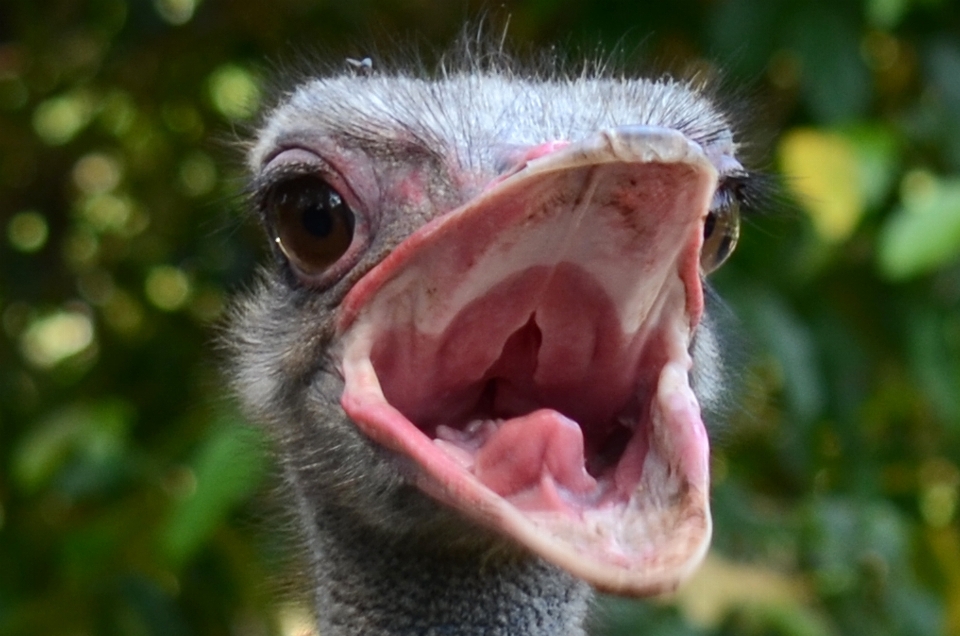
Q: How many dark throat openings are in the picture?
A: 1